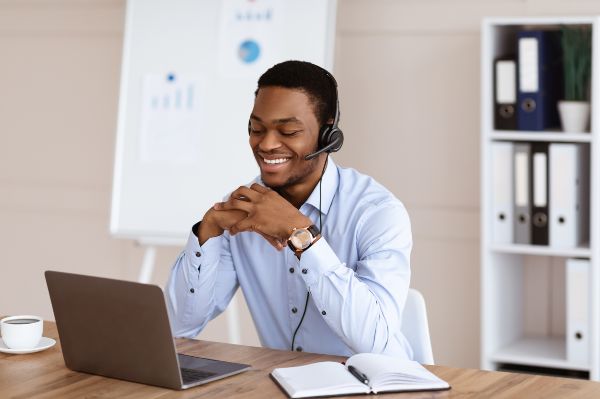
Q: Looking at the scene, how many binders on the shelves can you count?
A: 7